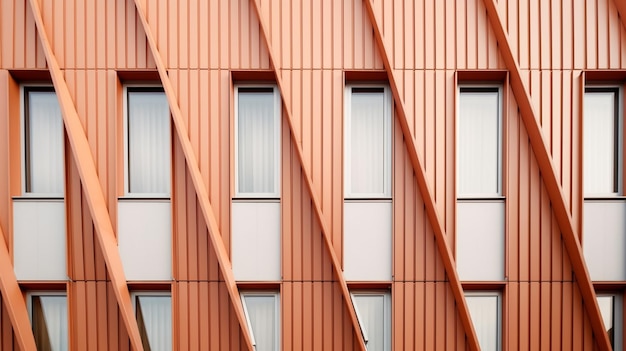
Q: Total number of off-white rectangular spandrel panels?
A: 6